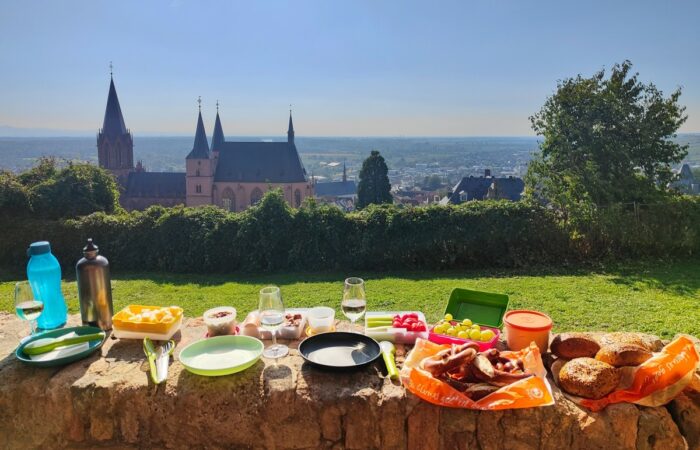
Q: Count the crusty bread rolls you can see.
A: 4